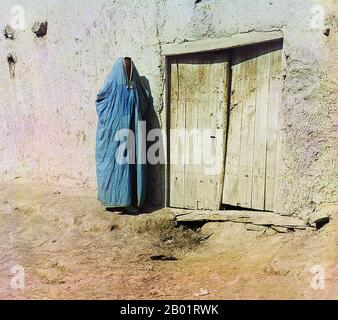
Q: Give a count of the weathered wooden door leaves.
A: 2